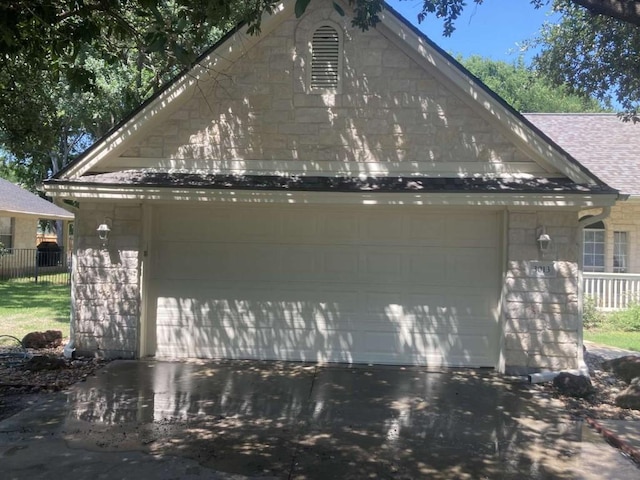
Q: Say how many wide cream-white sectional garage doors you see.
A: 1